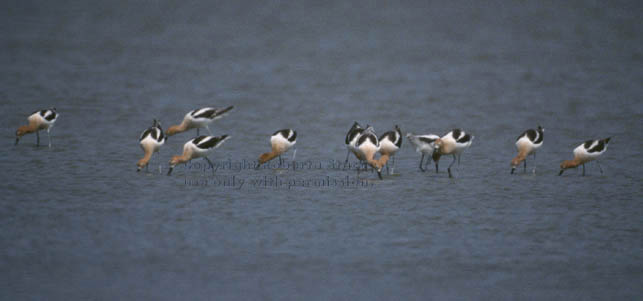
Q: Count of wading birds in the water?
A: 12